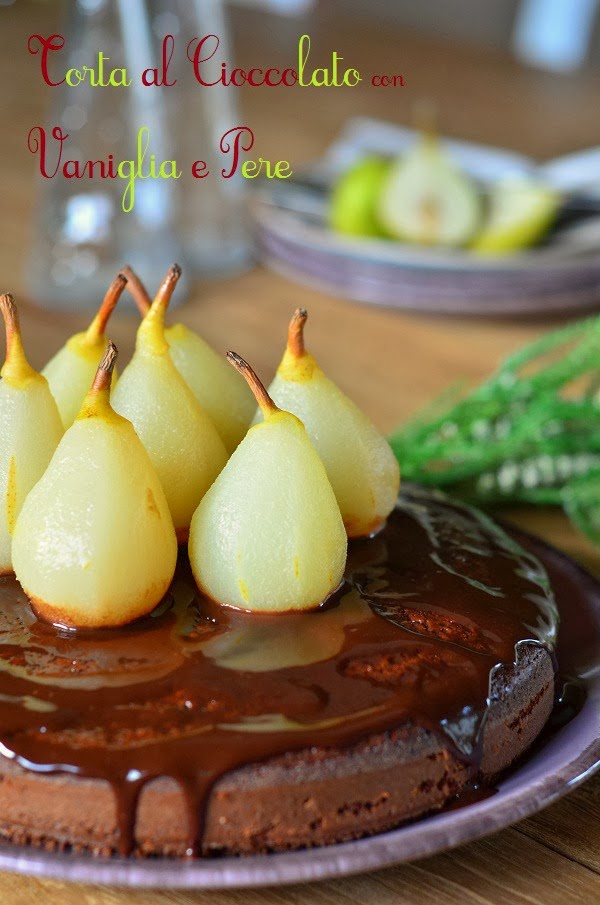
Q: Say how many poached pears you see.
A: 7